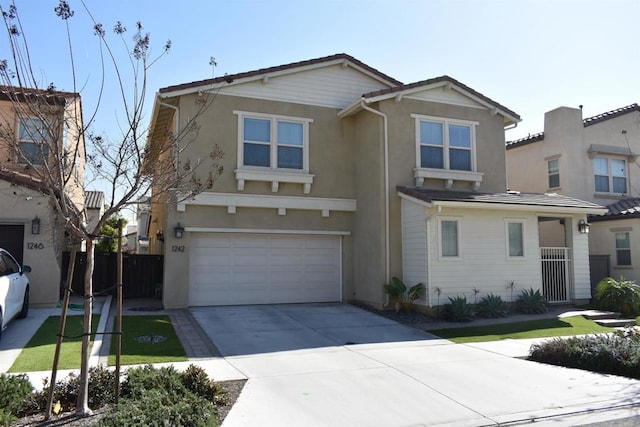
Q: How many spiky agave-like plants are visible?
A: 3